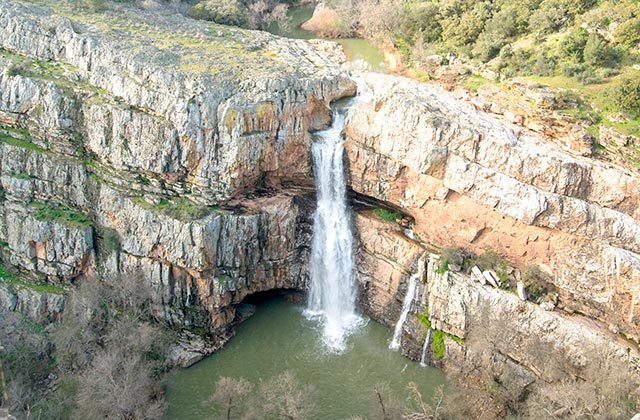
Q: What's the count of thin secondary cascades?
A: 2